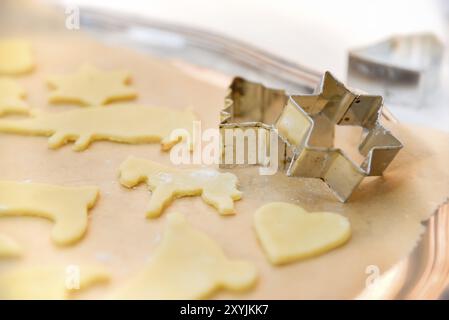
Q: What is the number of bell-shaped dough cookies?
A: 1